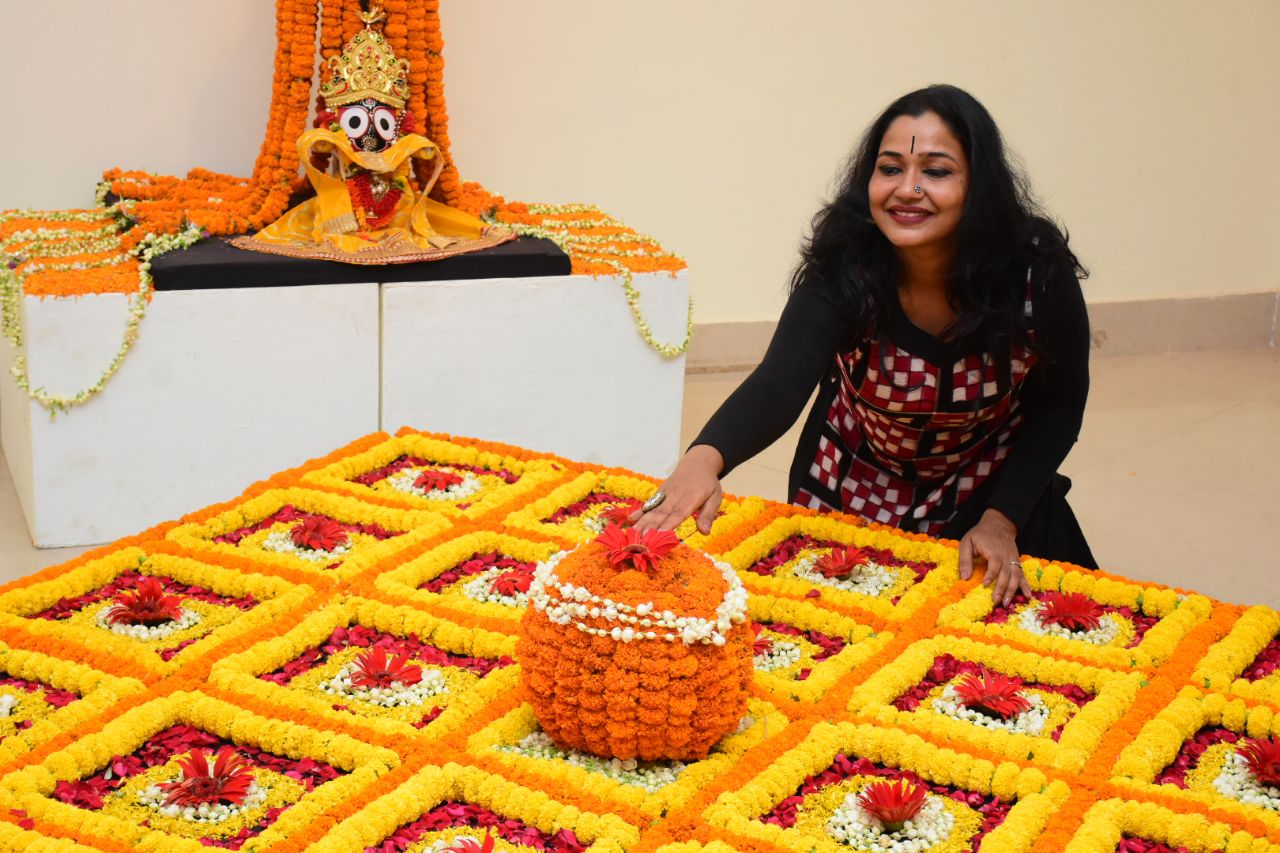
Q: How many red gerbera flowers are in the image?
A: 15